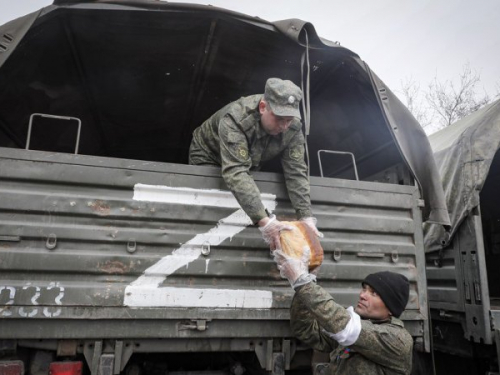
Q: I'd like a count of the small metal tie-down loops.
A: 5